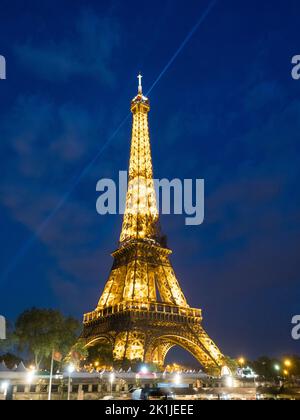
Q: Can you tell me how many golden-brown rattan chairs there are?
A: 0